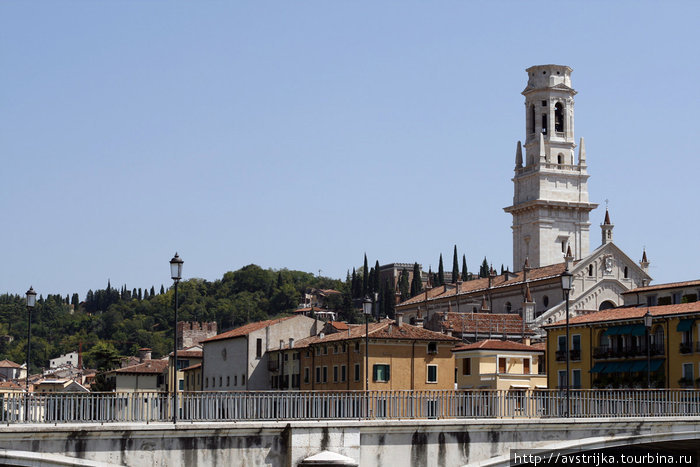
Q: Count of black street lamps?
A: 5